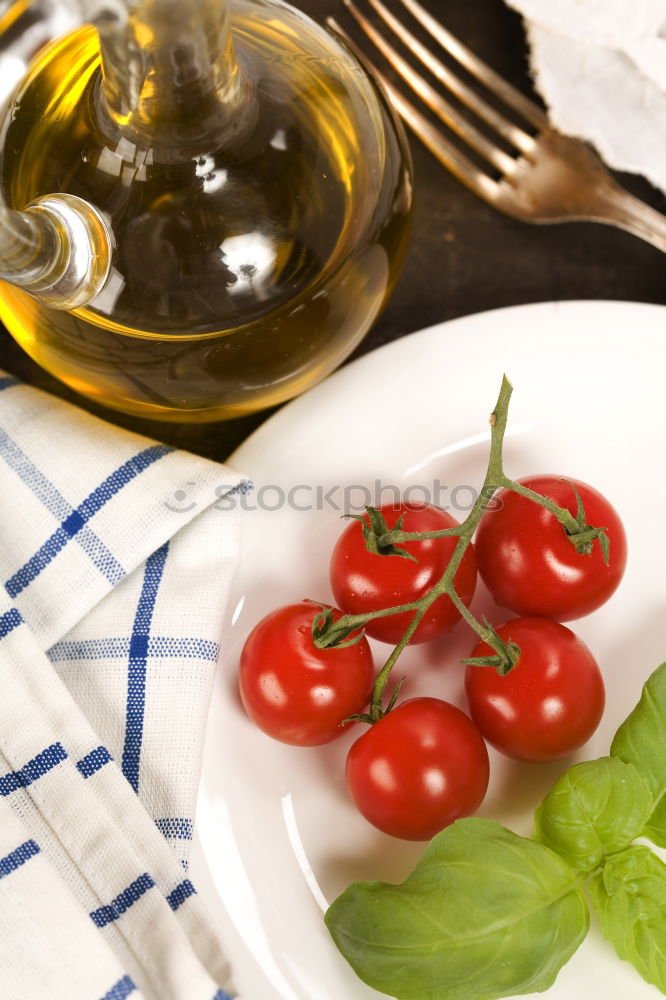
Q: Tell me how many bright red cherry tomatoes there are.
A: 5